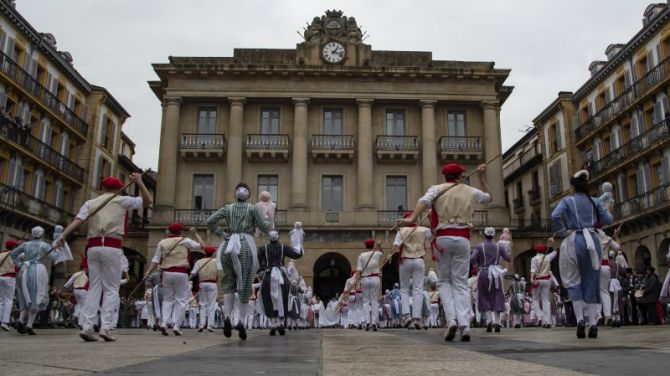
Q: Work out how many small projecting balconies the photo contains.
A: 5